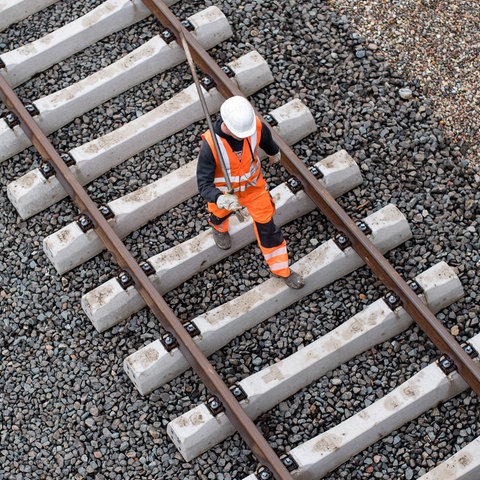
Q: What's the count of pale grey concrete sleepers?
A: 10